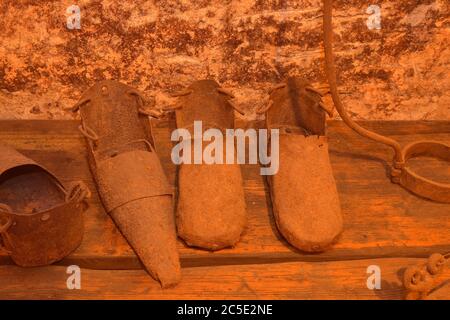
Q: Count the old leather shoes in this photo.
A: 3